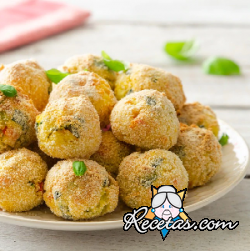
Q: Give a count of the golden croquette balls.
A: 13